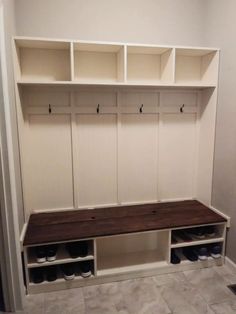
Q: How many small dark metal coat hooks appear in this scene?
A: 4